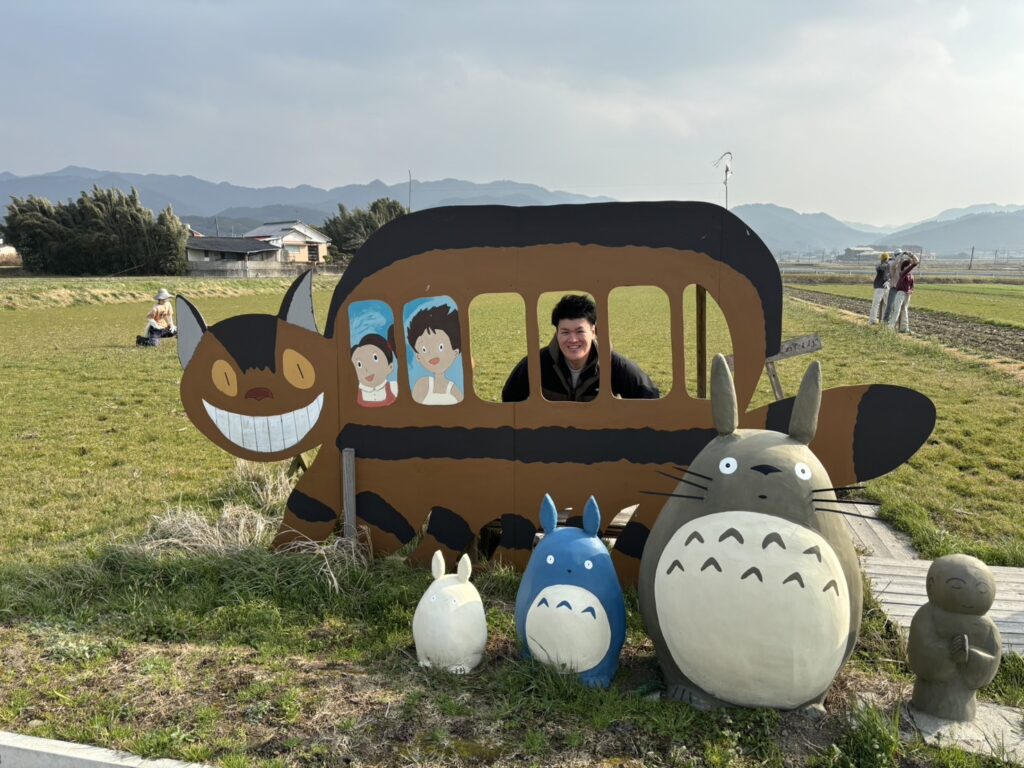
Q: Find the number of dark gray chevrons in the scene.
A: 9